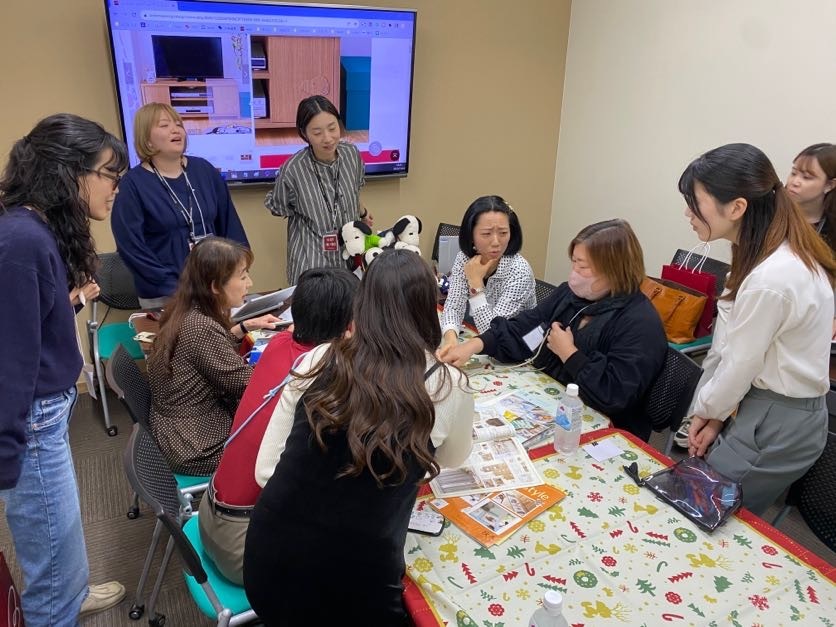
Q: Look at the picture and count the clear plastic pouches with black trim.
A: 1